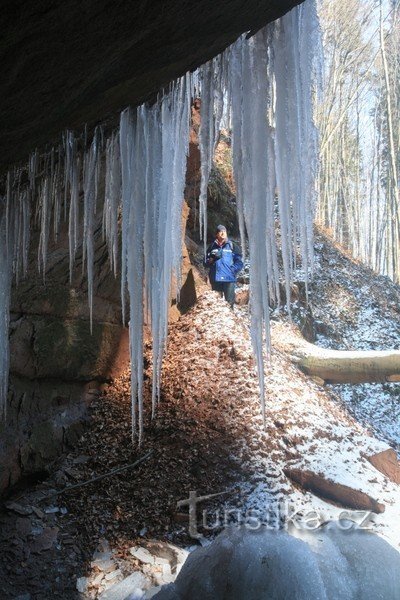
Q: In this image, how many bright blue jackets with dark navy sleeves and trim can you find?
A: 1